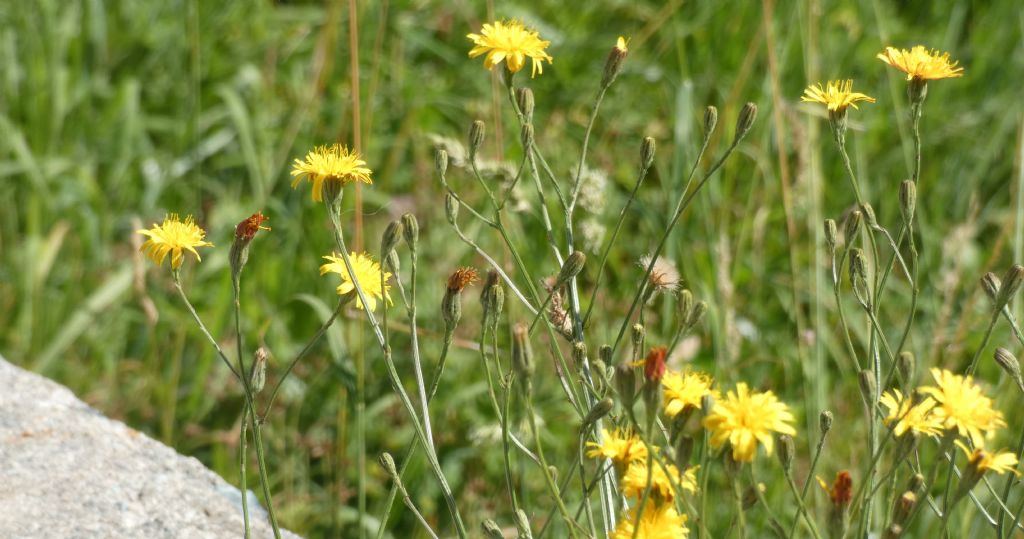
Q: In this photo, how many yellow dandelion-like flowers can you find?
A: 14